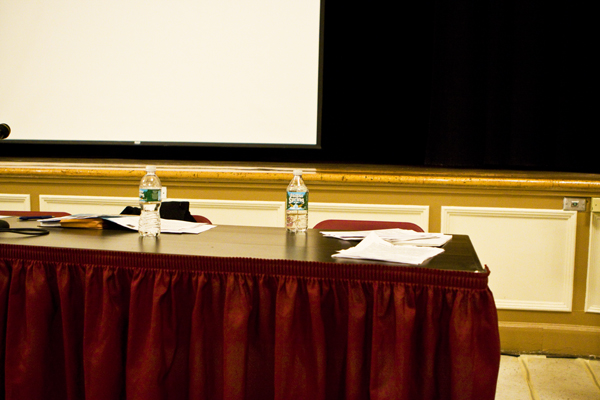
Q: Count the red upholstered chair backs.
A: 3